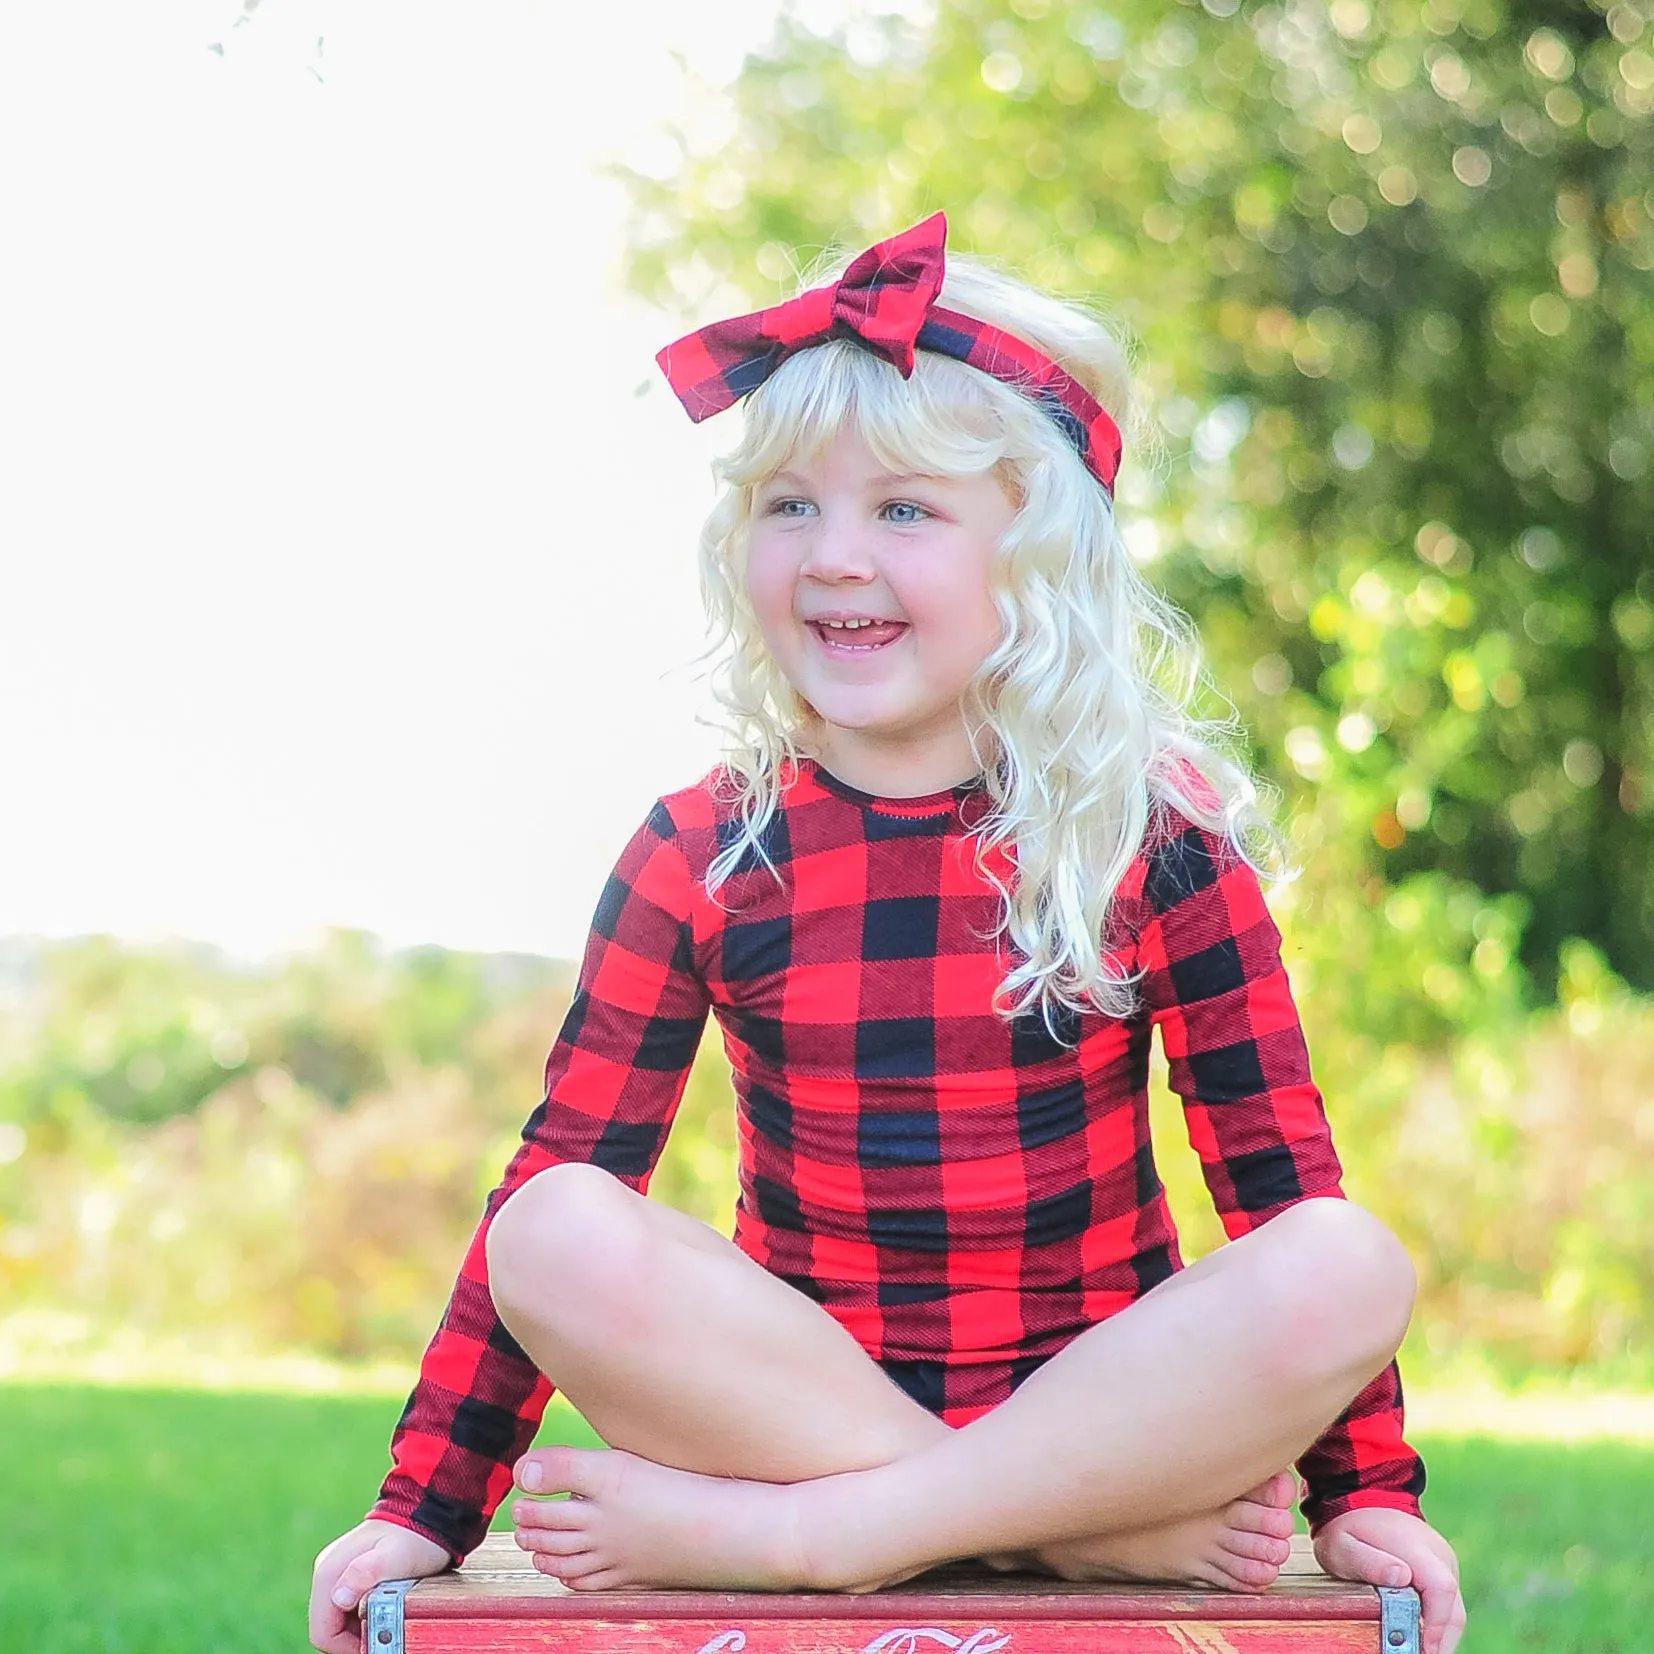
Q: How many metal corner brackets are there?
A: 2